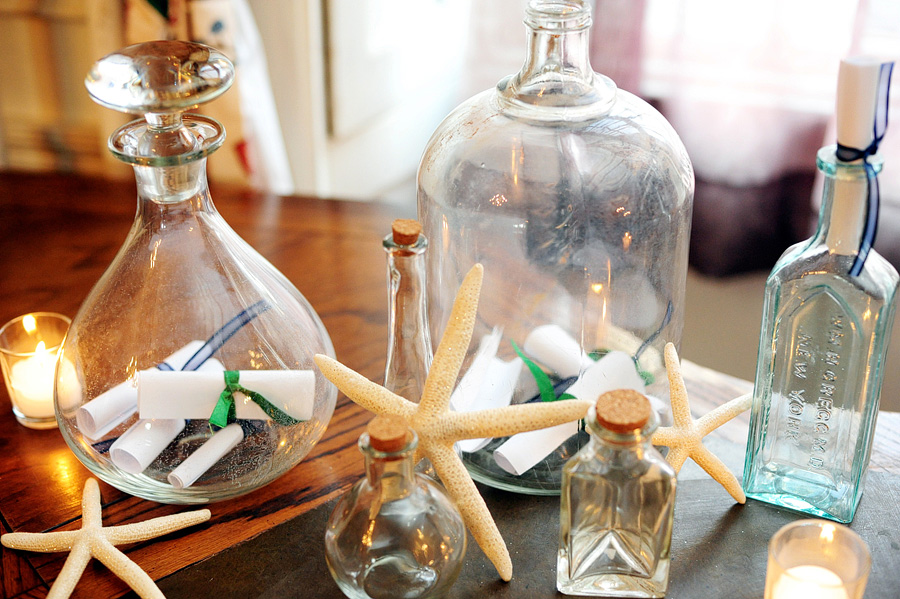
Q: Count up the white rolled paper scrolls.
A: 8